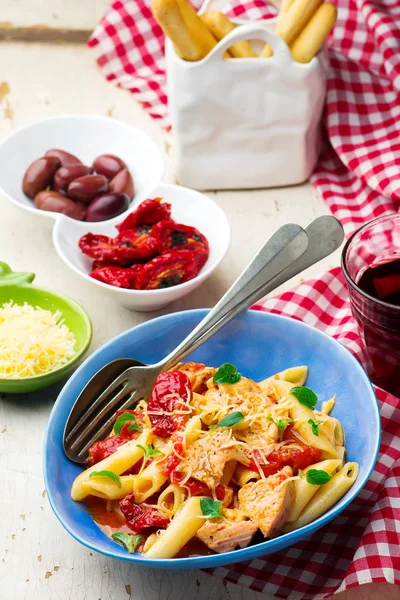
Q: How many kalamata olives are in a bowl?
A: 8